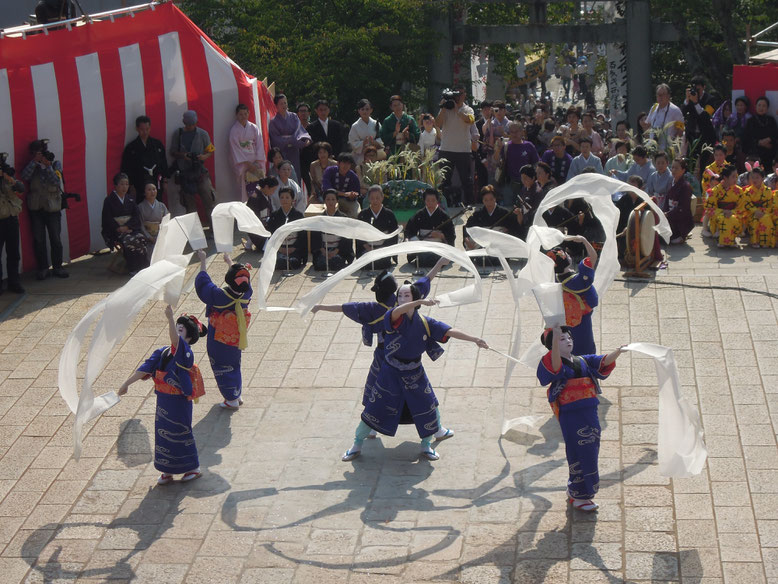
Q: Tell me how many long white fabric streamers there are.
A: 12